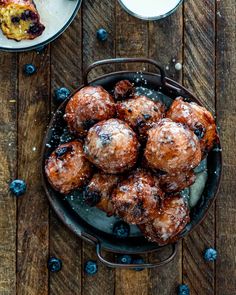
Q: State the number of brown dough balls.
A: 11